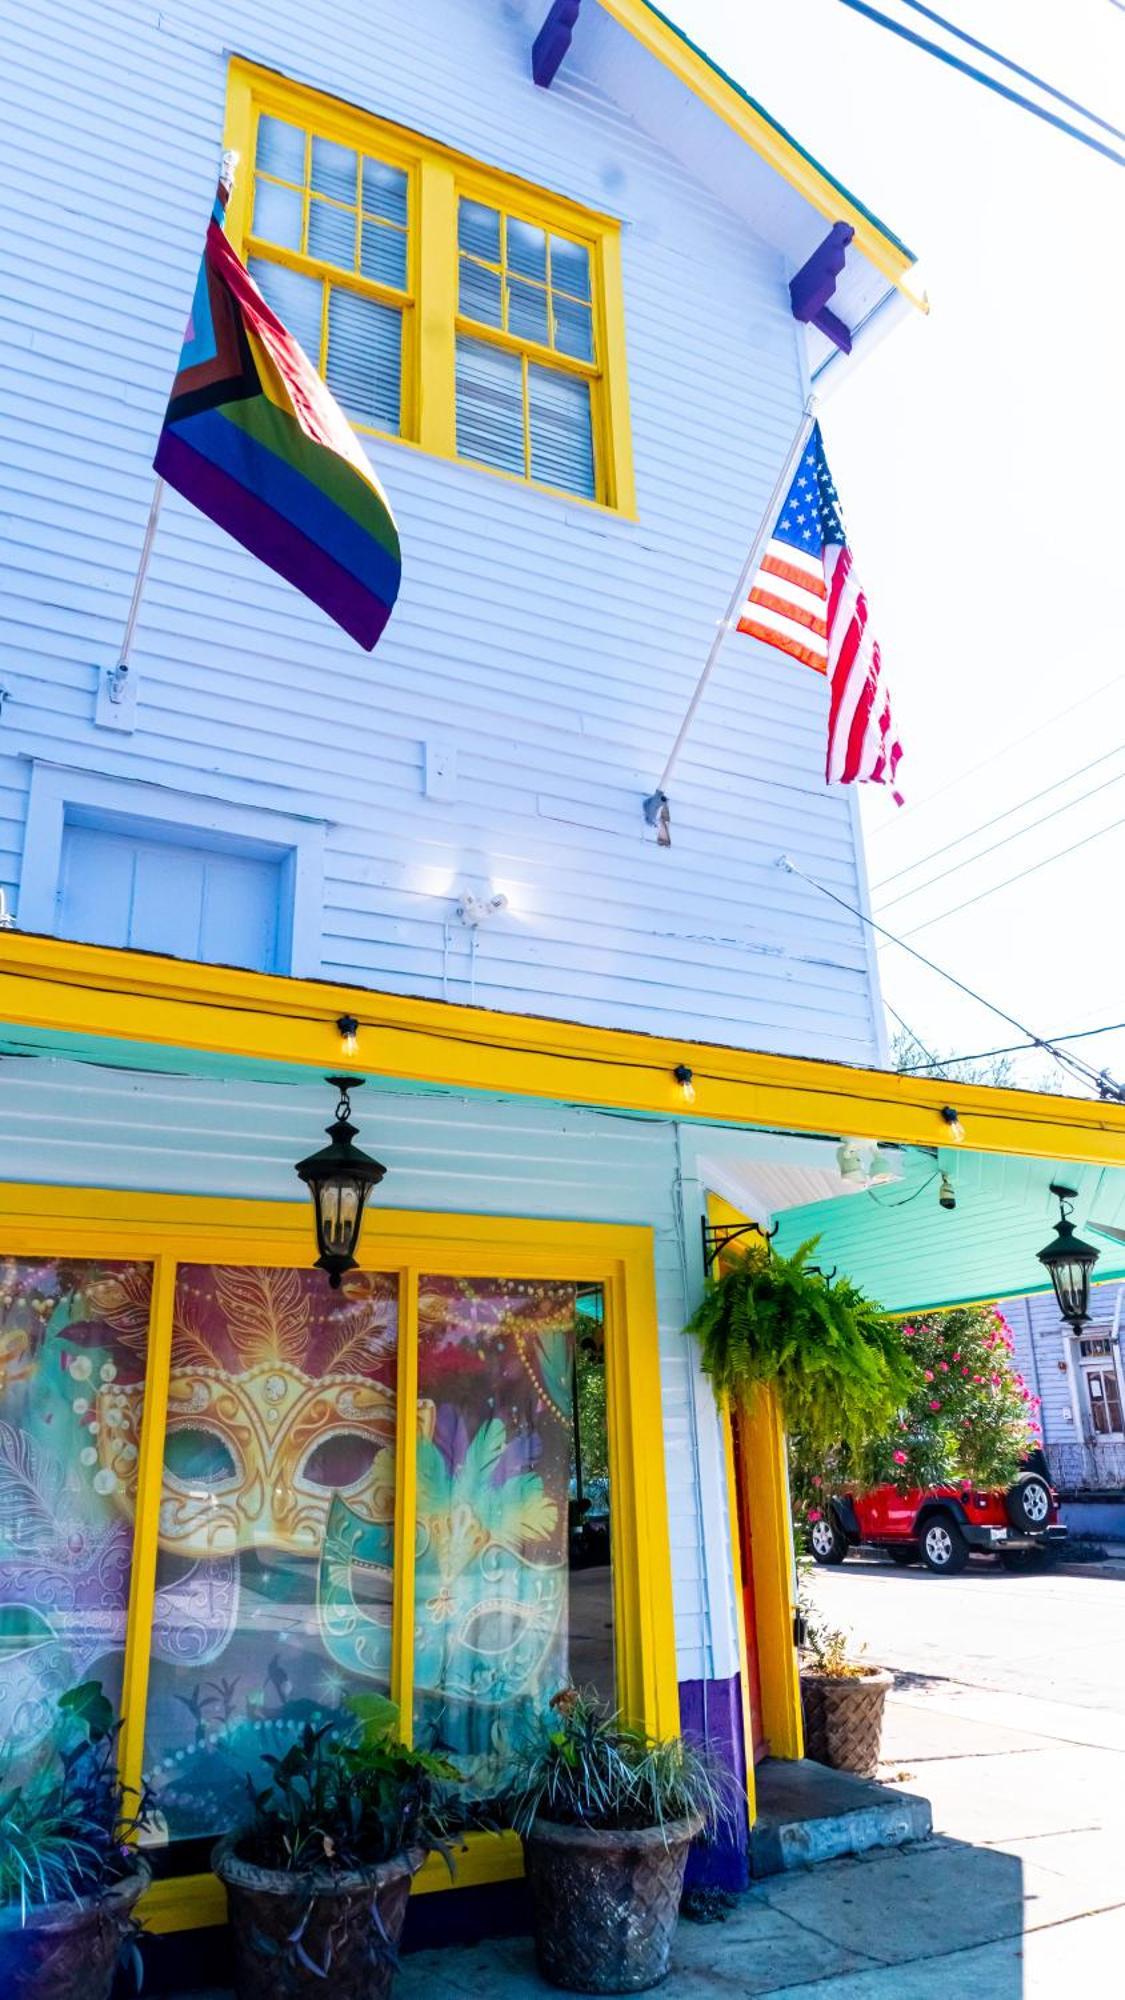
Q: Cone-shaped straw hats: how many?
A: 0